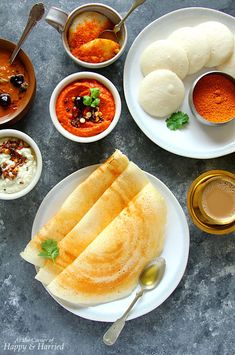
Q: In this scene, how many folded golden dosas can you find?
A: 3